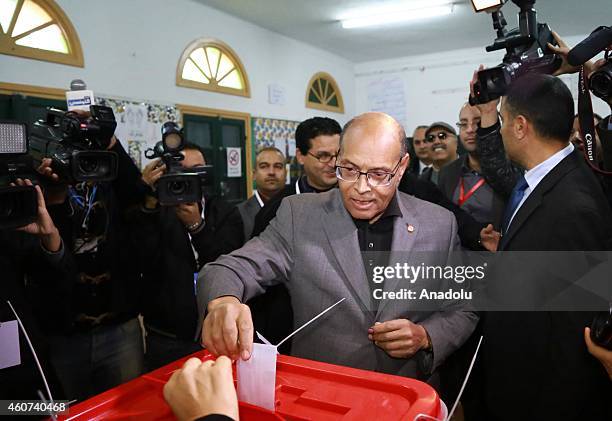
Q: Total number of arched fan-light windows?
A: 3